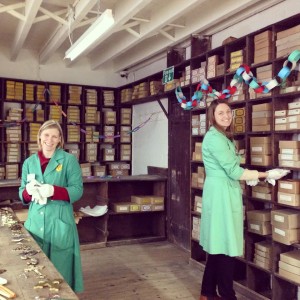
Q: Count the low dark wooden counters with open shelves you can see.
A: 1